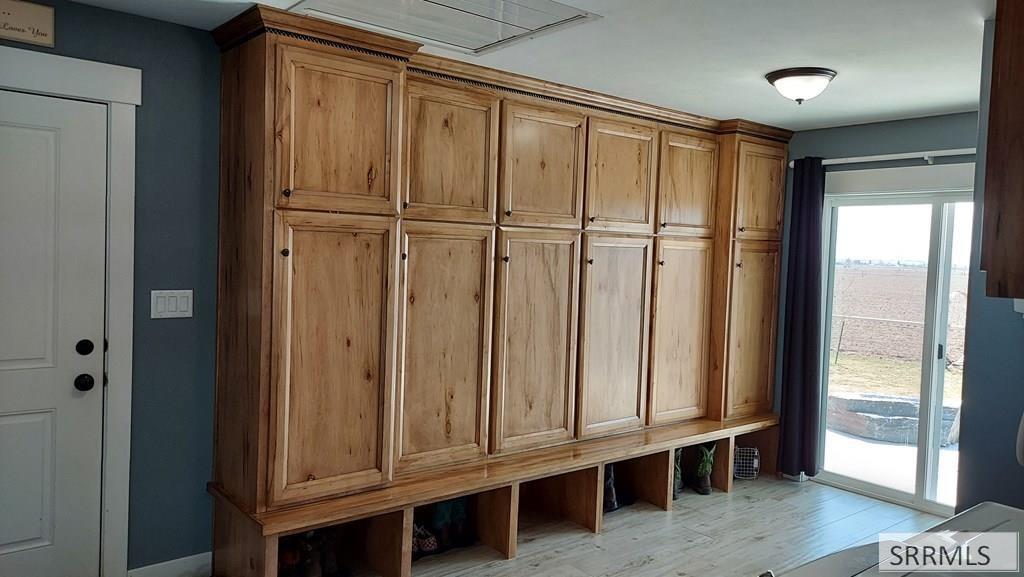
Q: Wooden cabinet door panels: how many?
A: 12